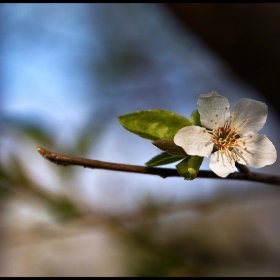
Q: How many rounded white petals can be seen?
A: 5